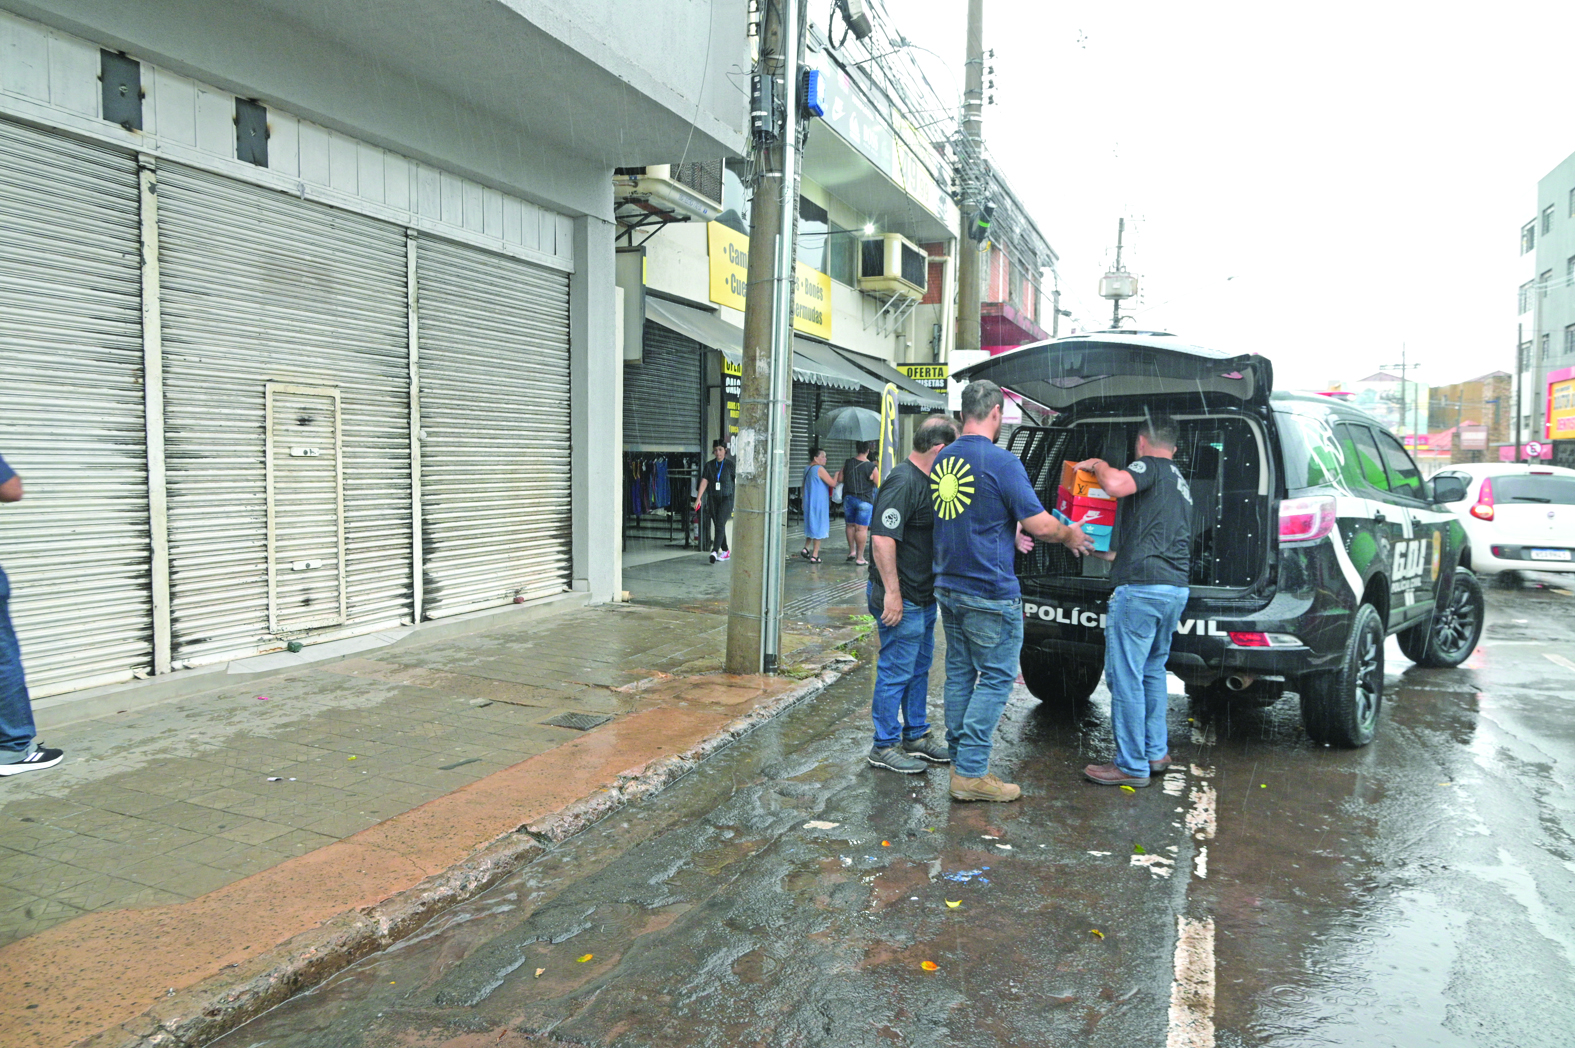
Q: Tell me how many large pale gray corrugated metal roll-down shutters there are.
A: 3